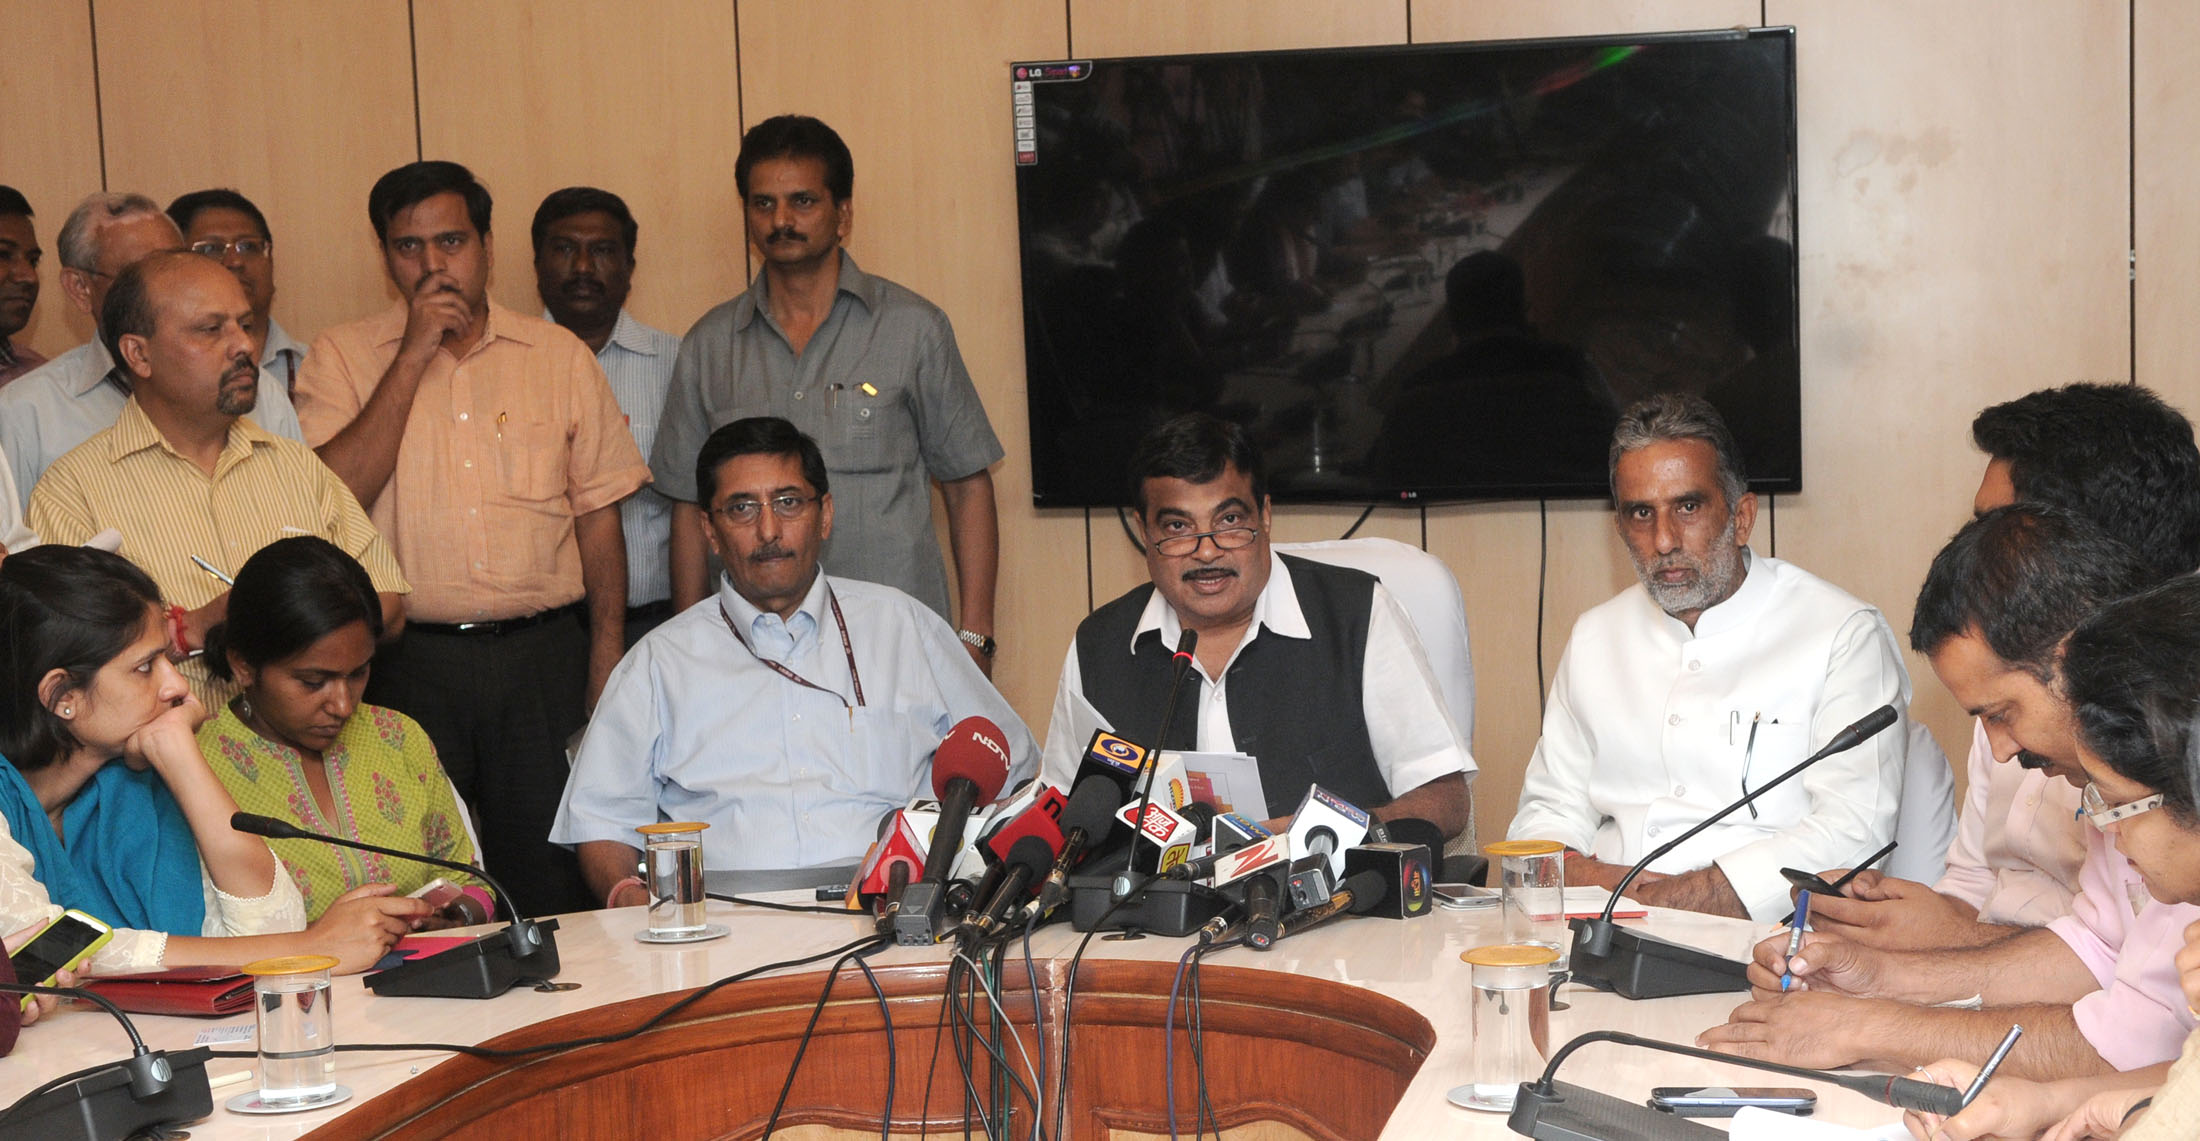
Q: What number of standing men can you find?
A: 7